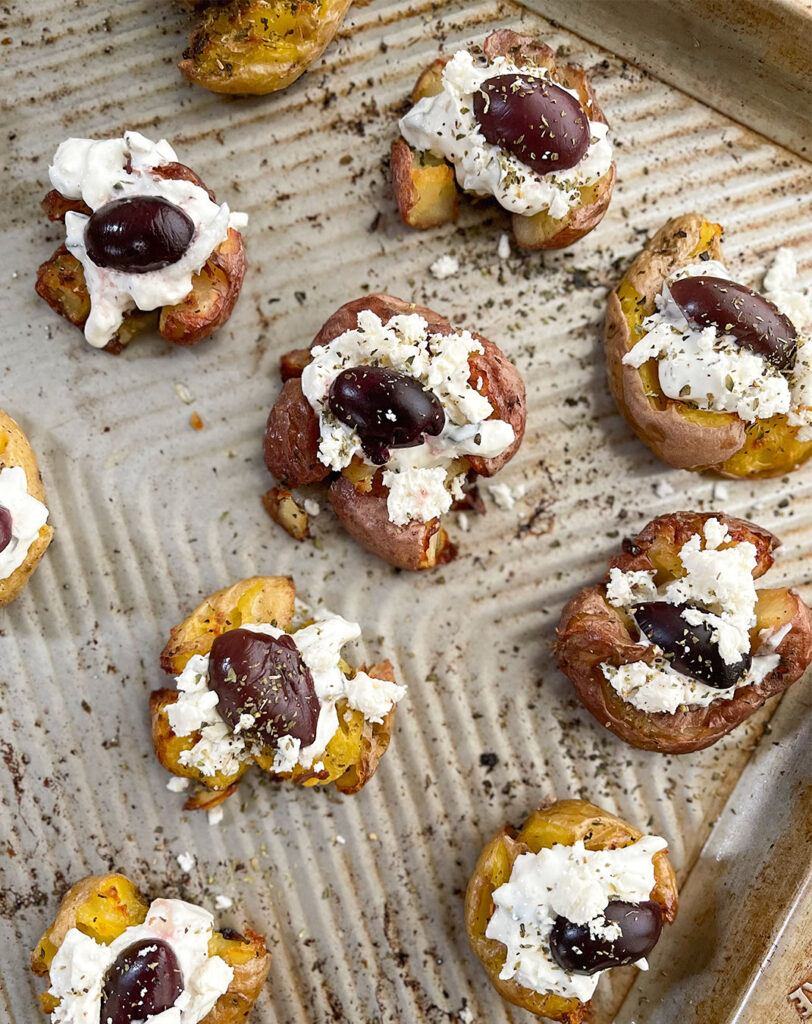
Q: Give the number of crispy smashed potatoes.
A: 10